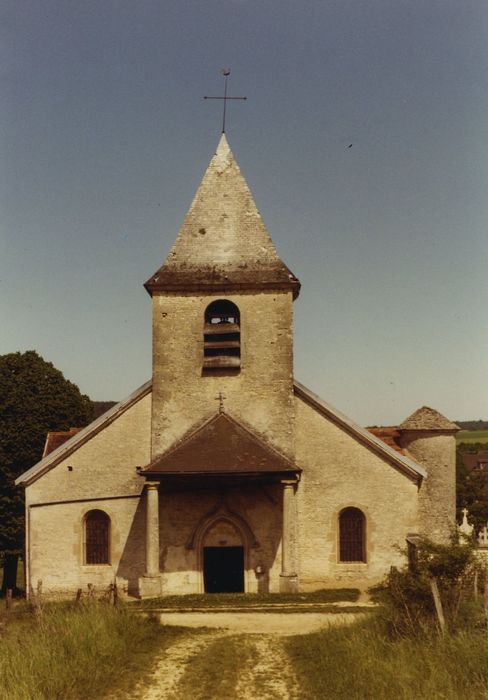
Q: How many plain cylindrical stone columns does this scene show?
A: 2